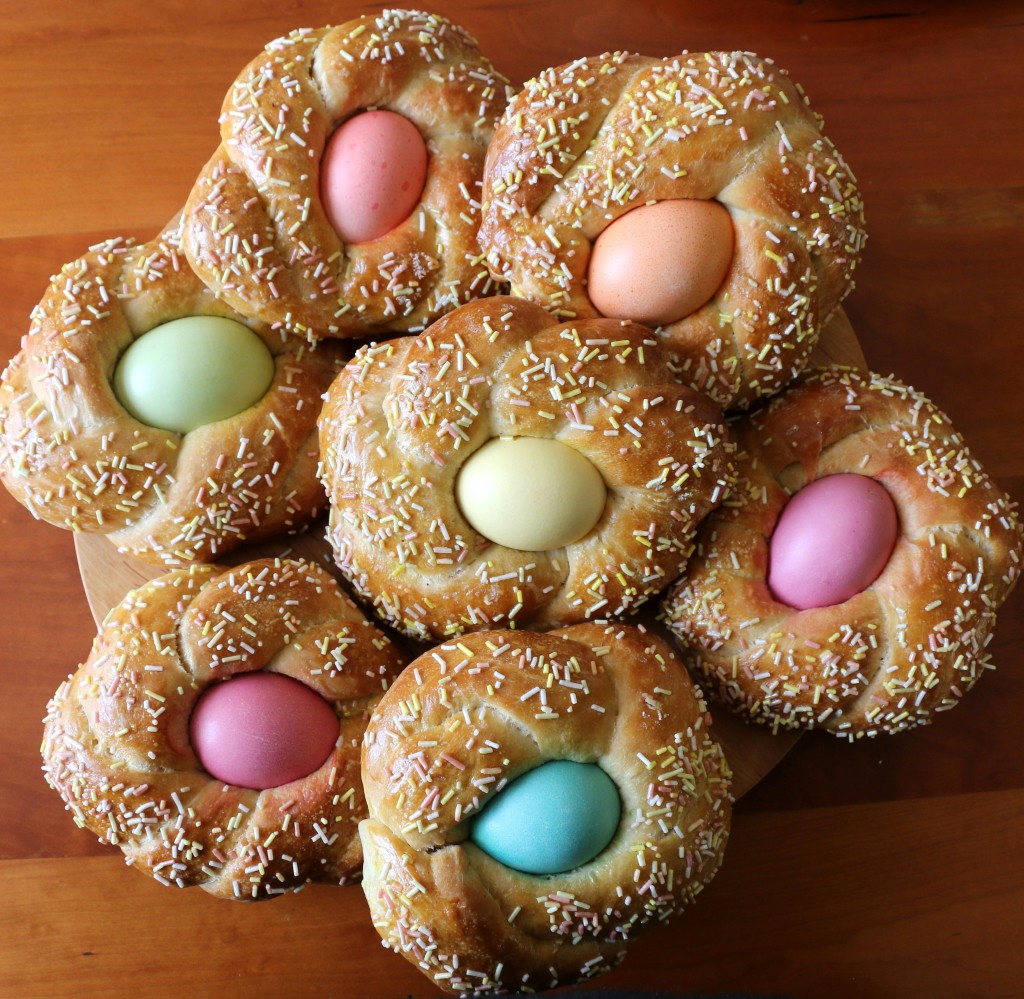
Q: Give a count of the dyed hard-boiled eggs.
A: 7